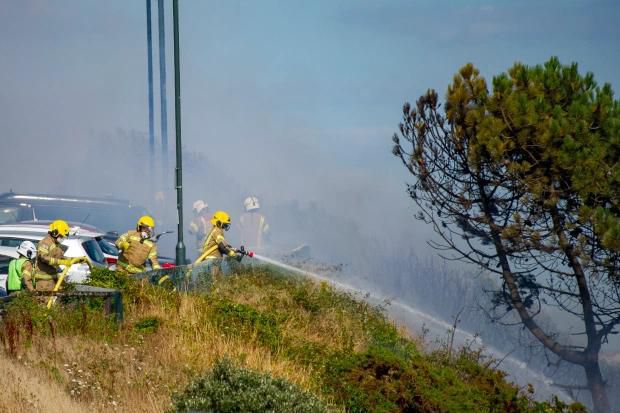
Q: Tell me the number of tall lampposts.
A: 3